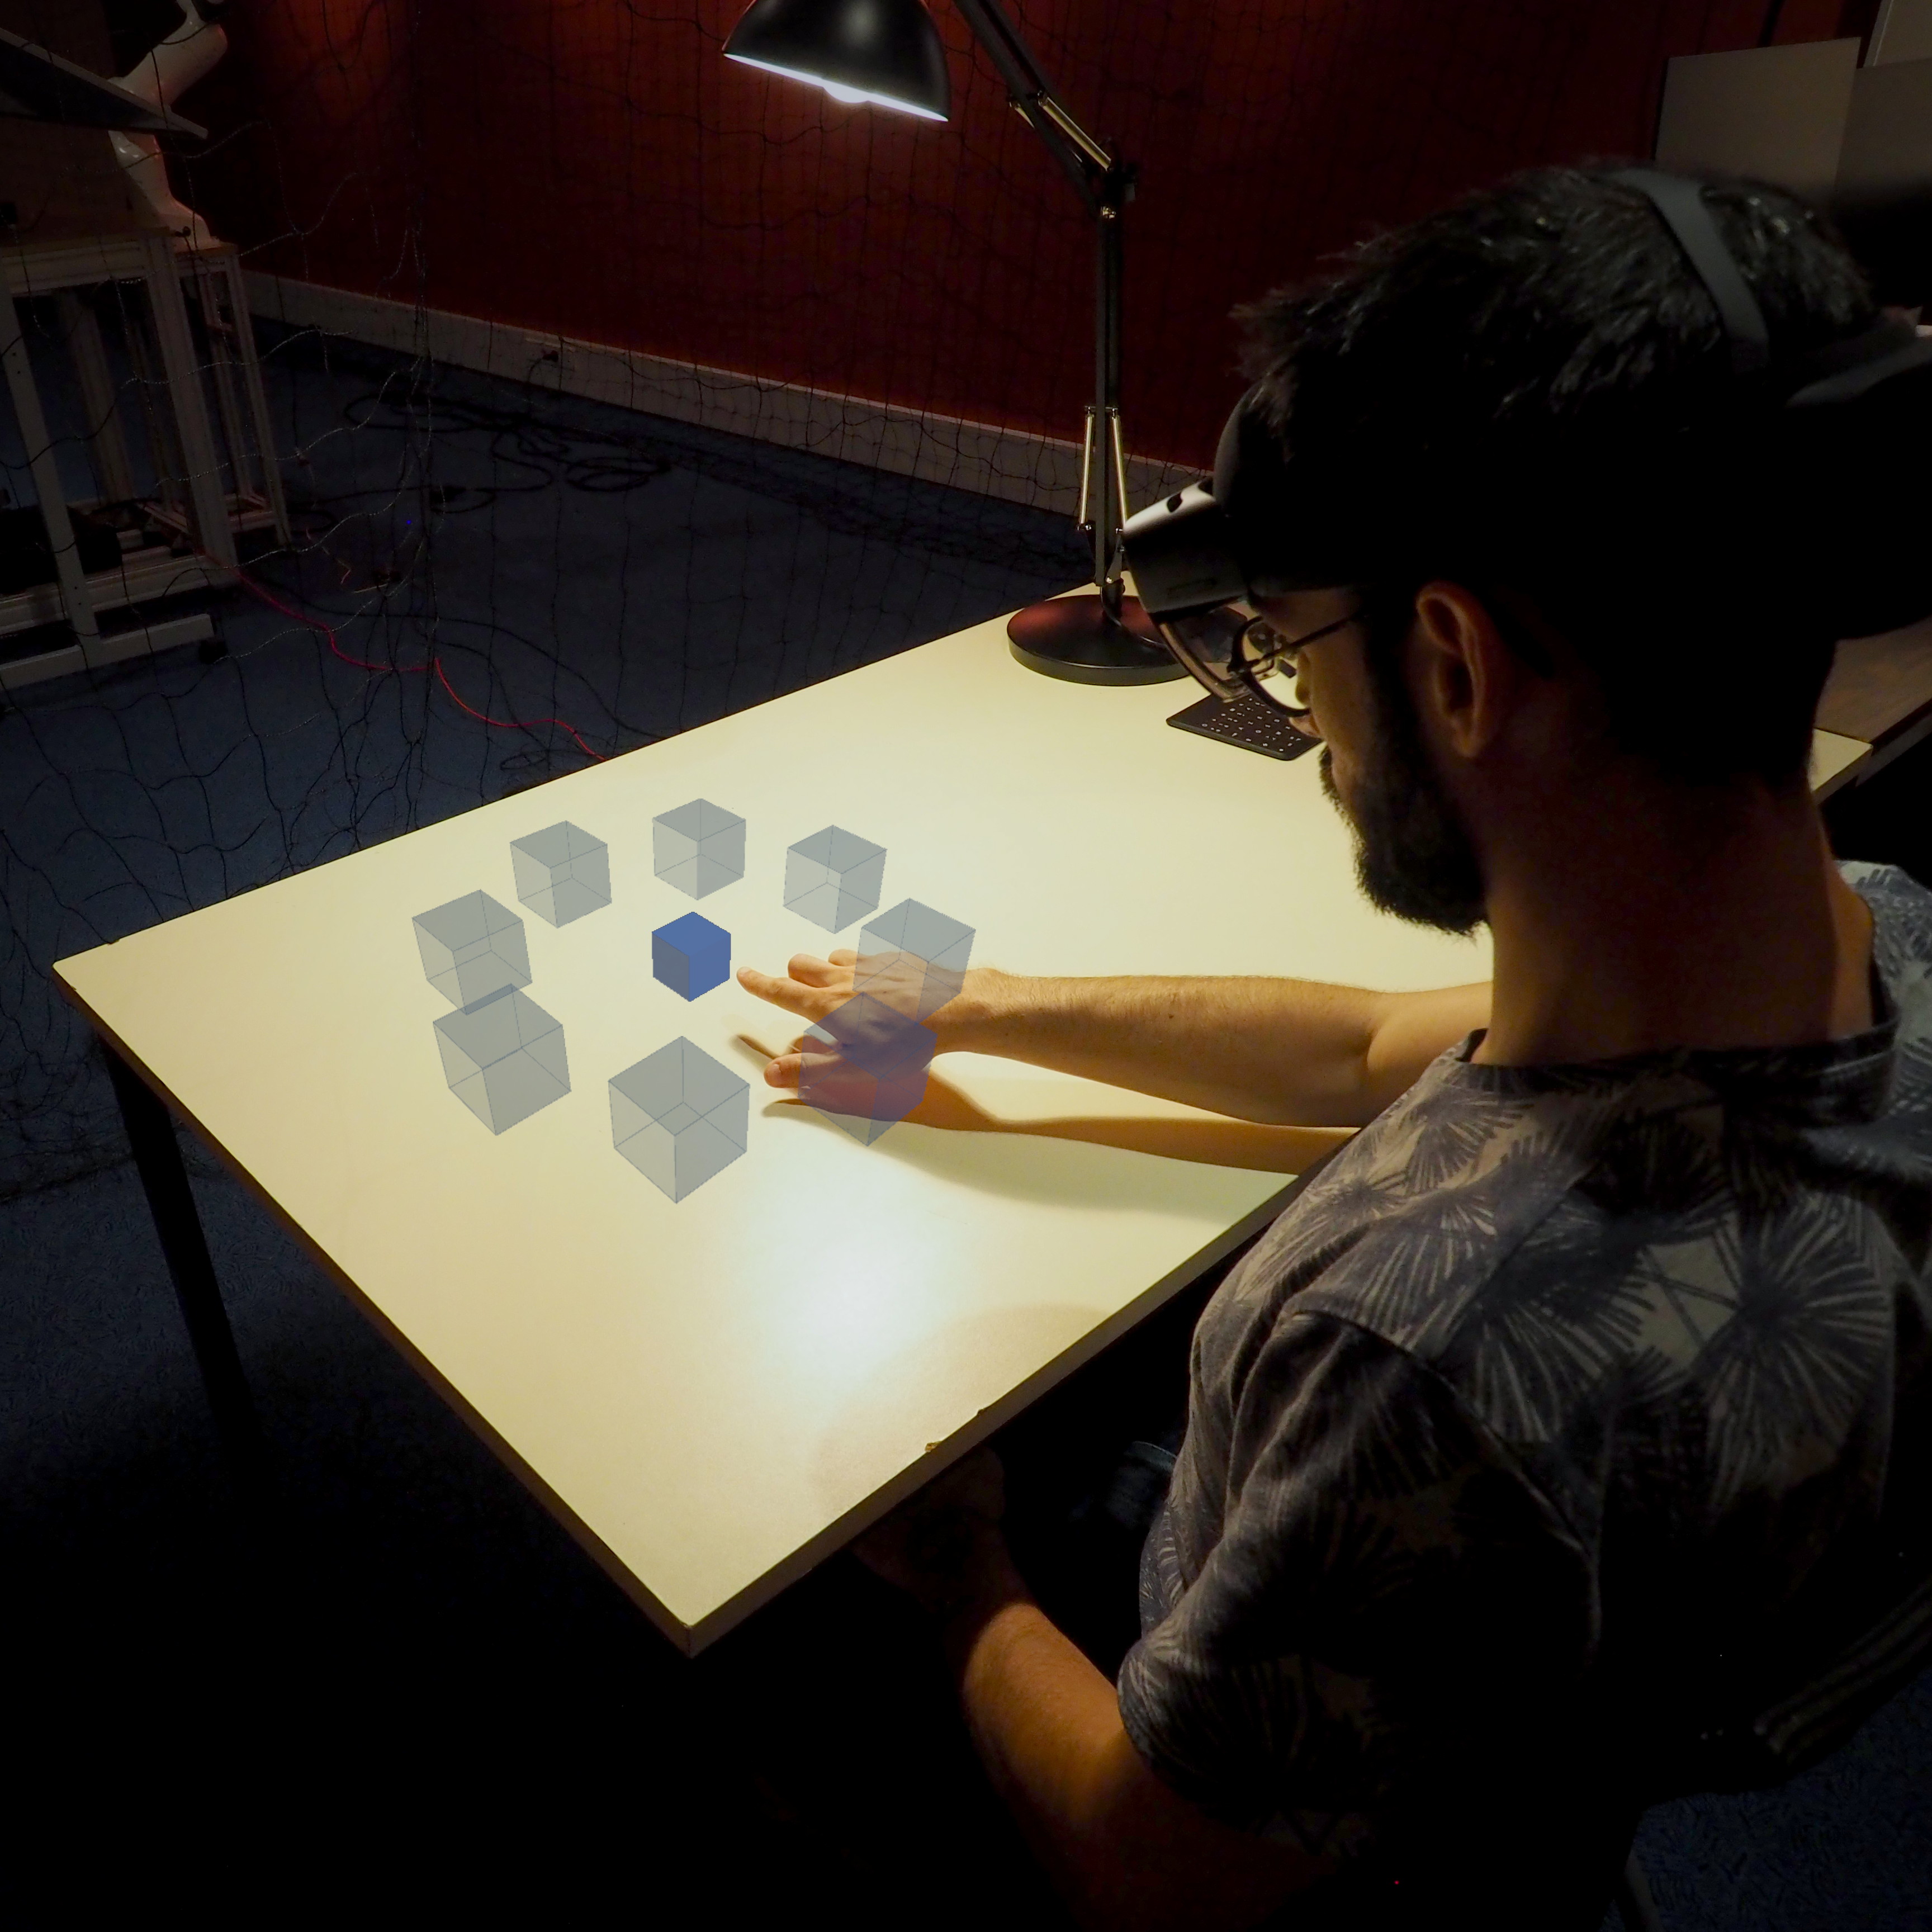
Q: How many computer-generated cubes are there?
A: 9